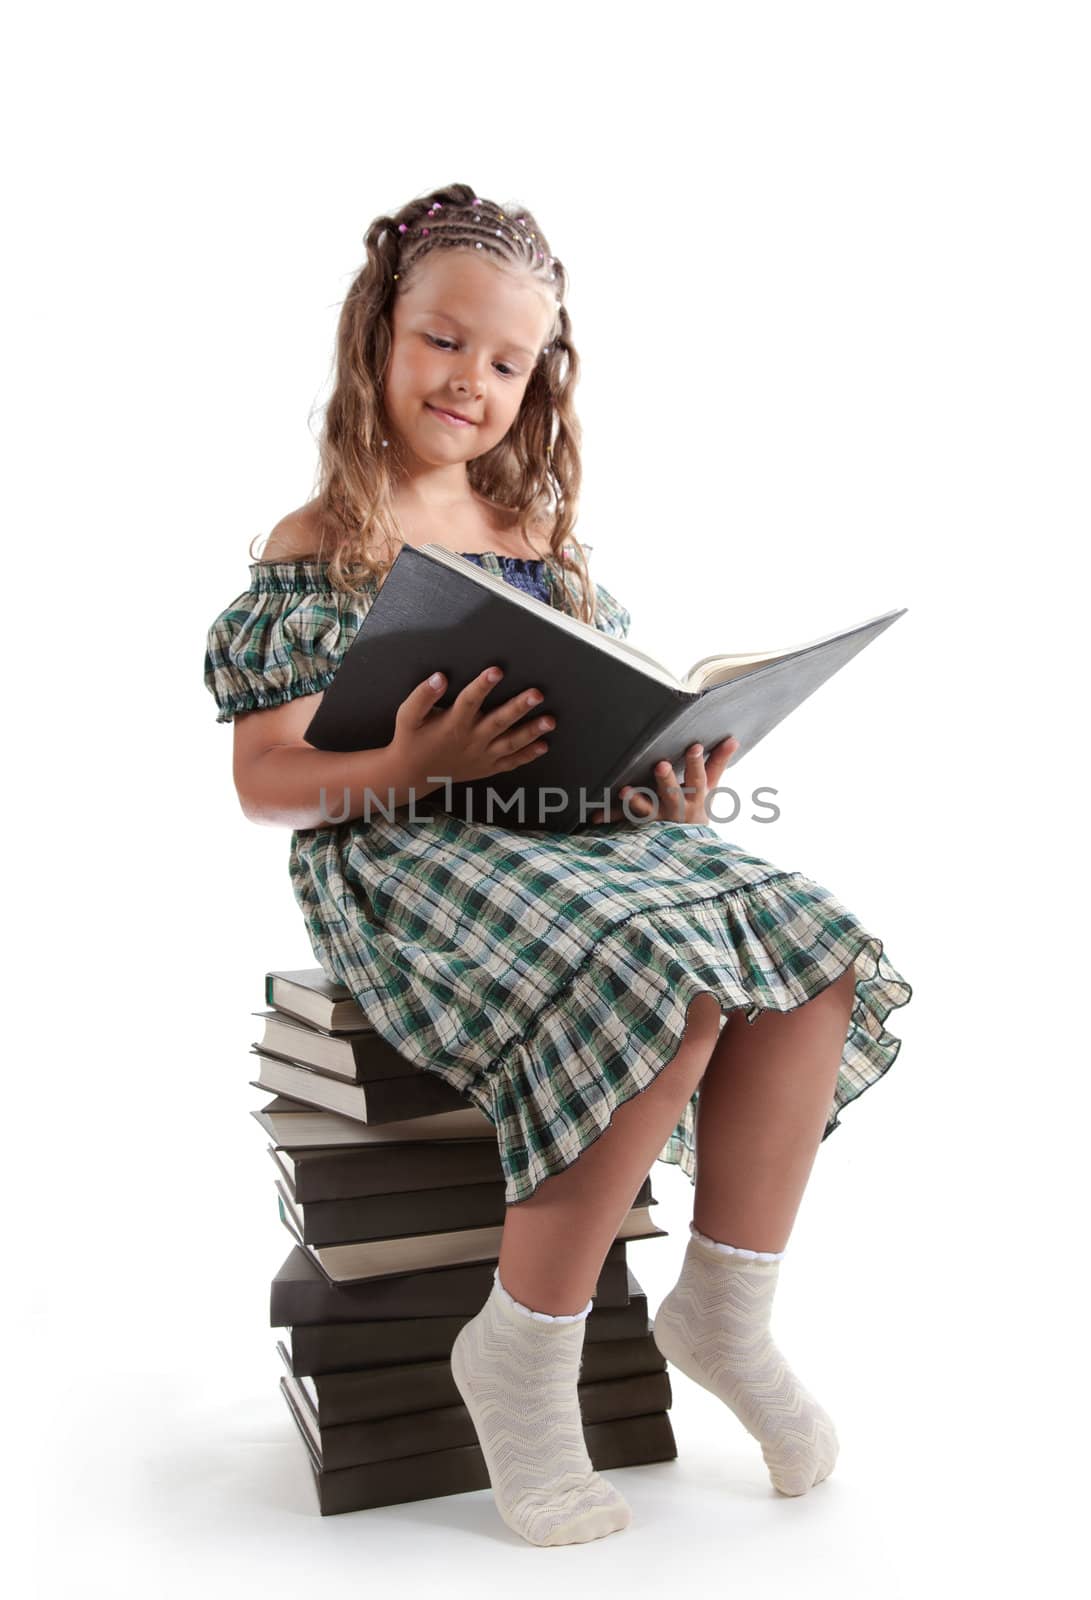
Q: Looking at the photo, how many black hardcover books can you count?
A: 13